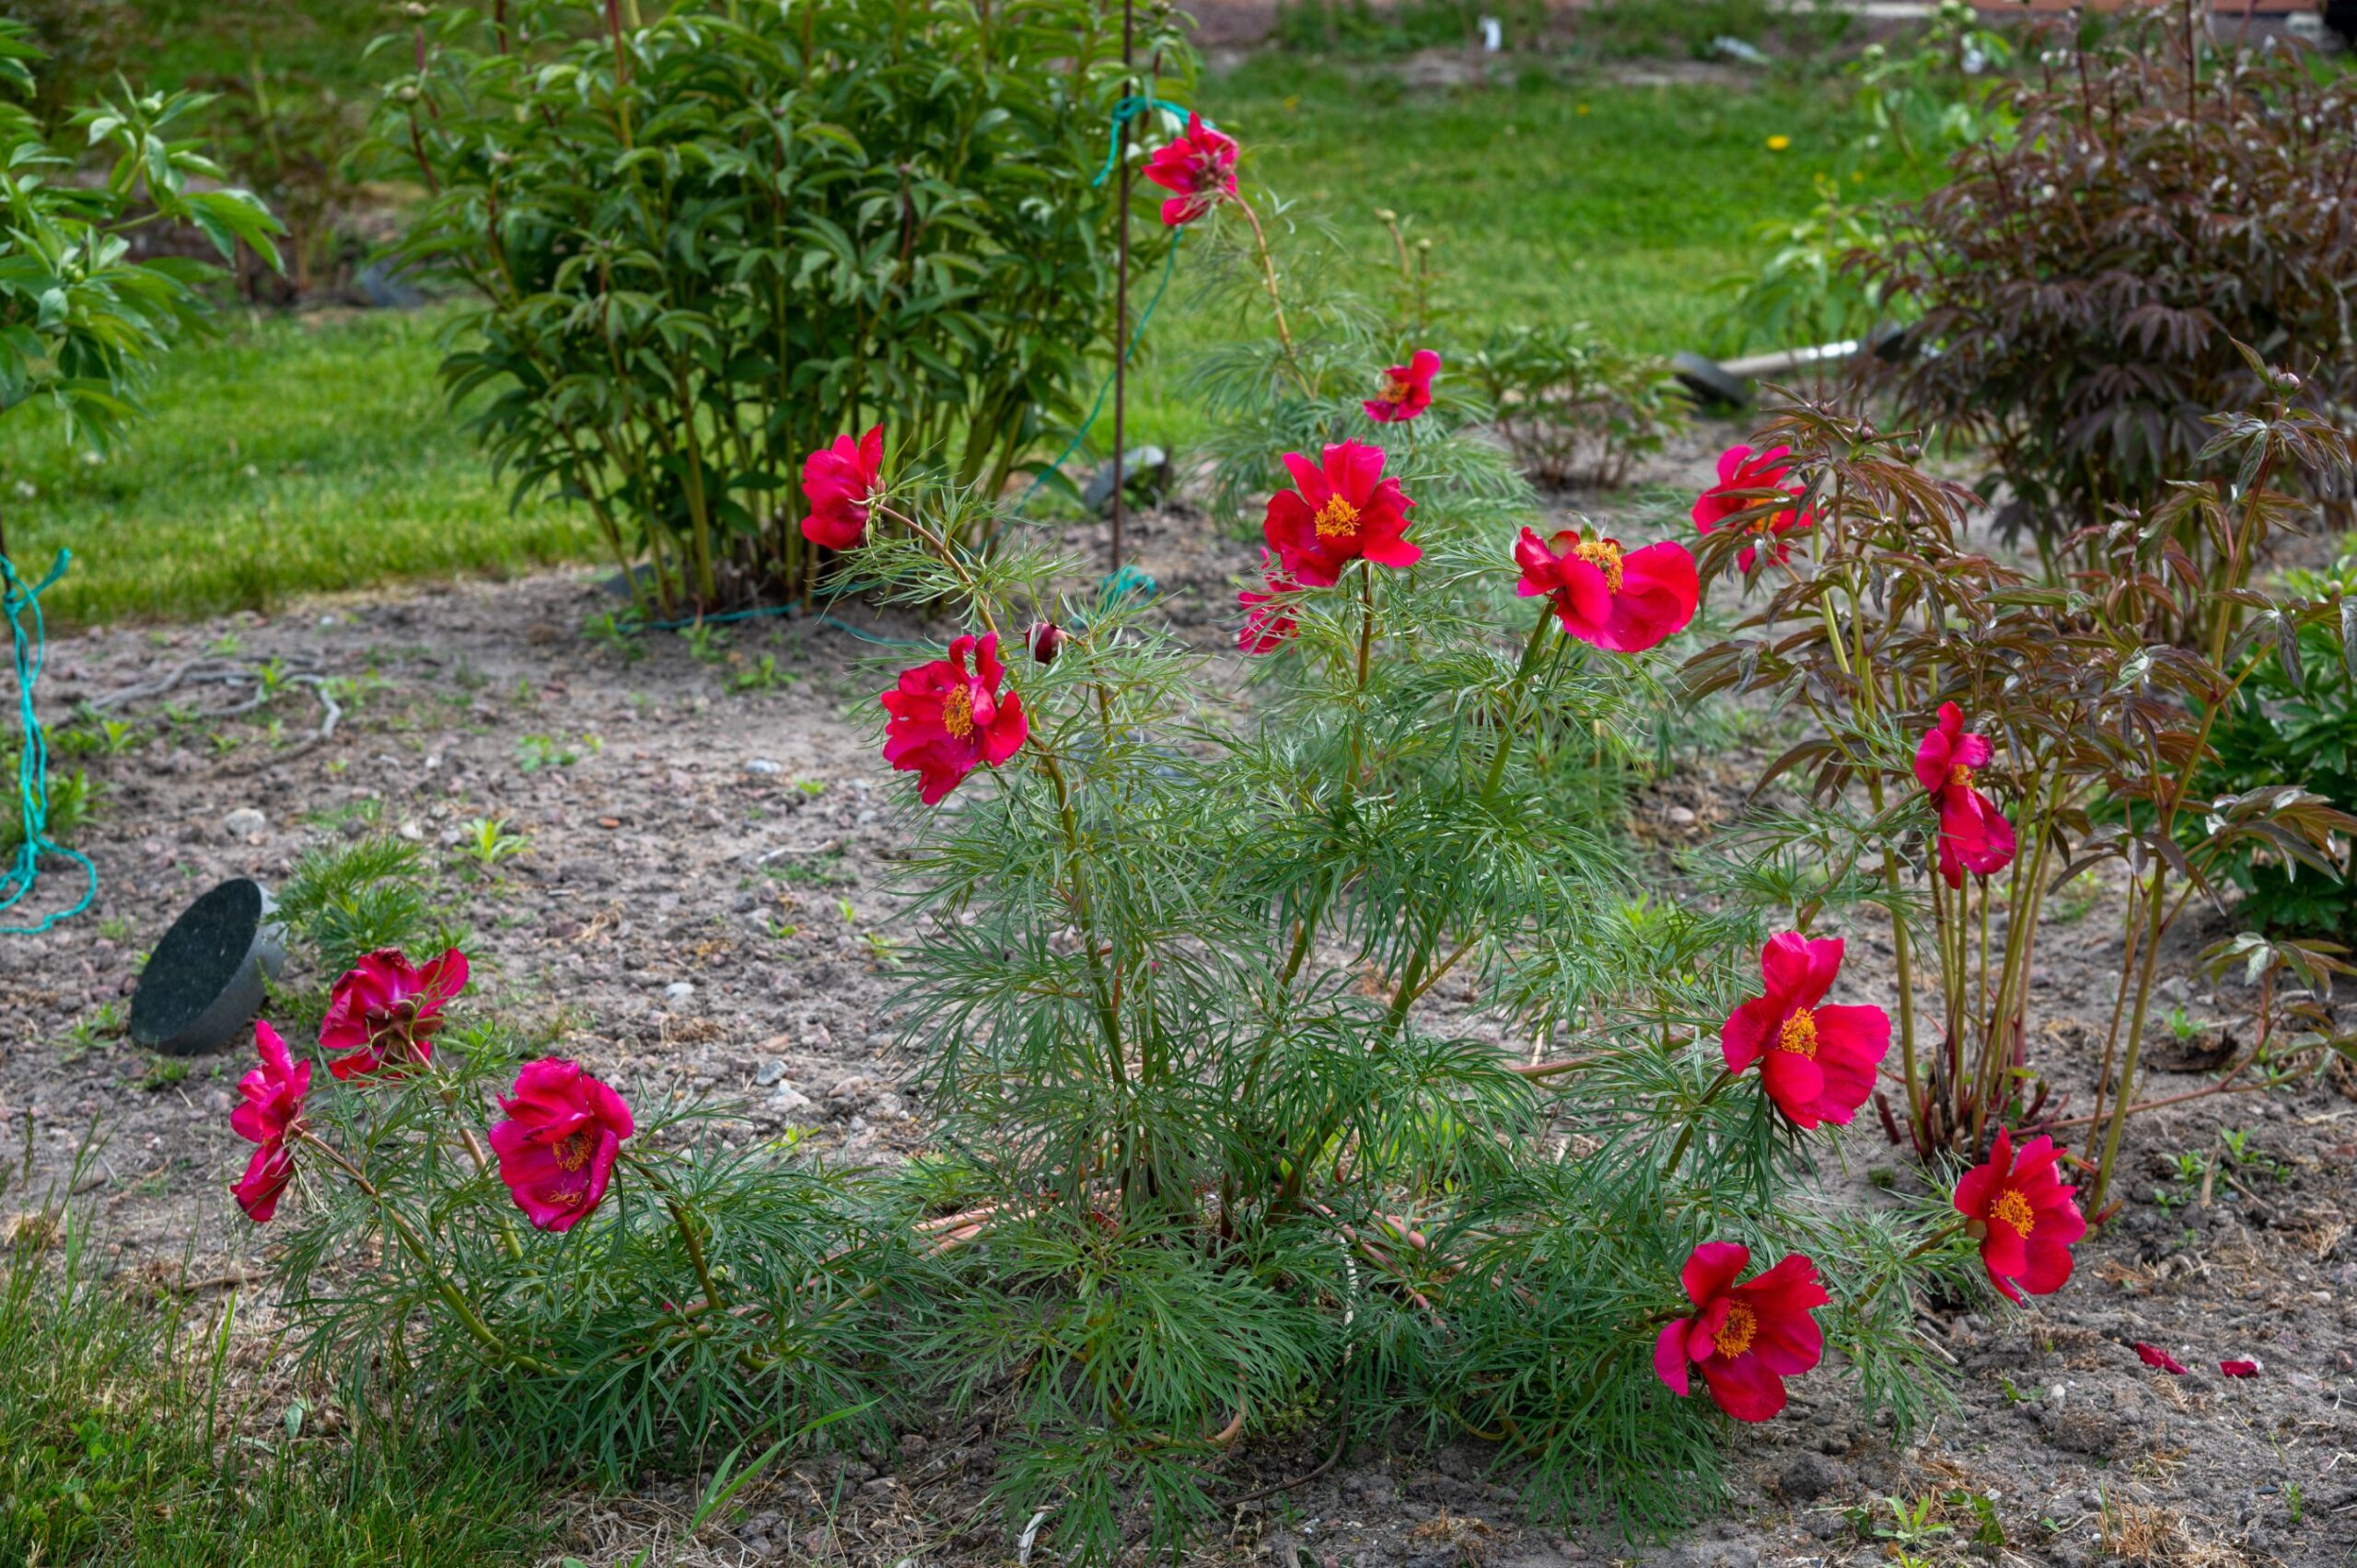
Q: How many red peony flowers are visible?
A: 15